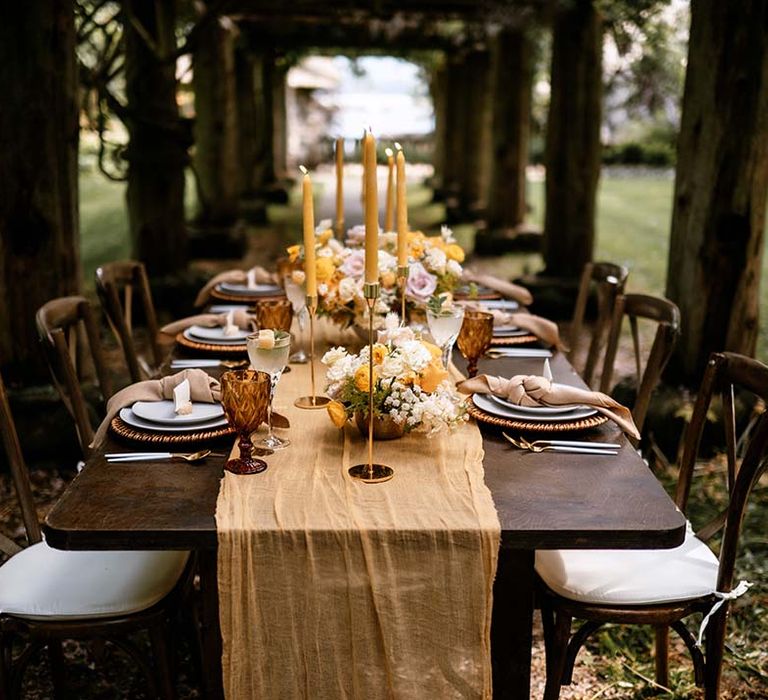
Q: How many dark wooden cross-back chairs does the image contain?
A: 6